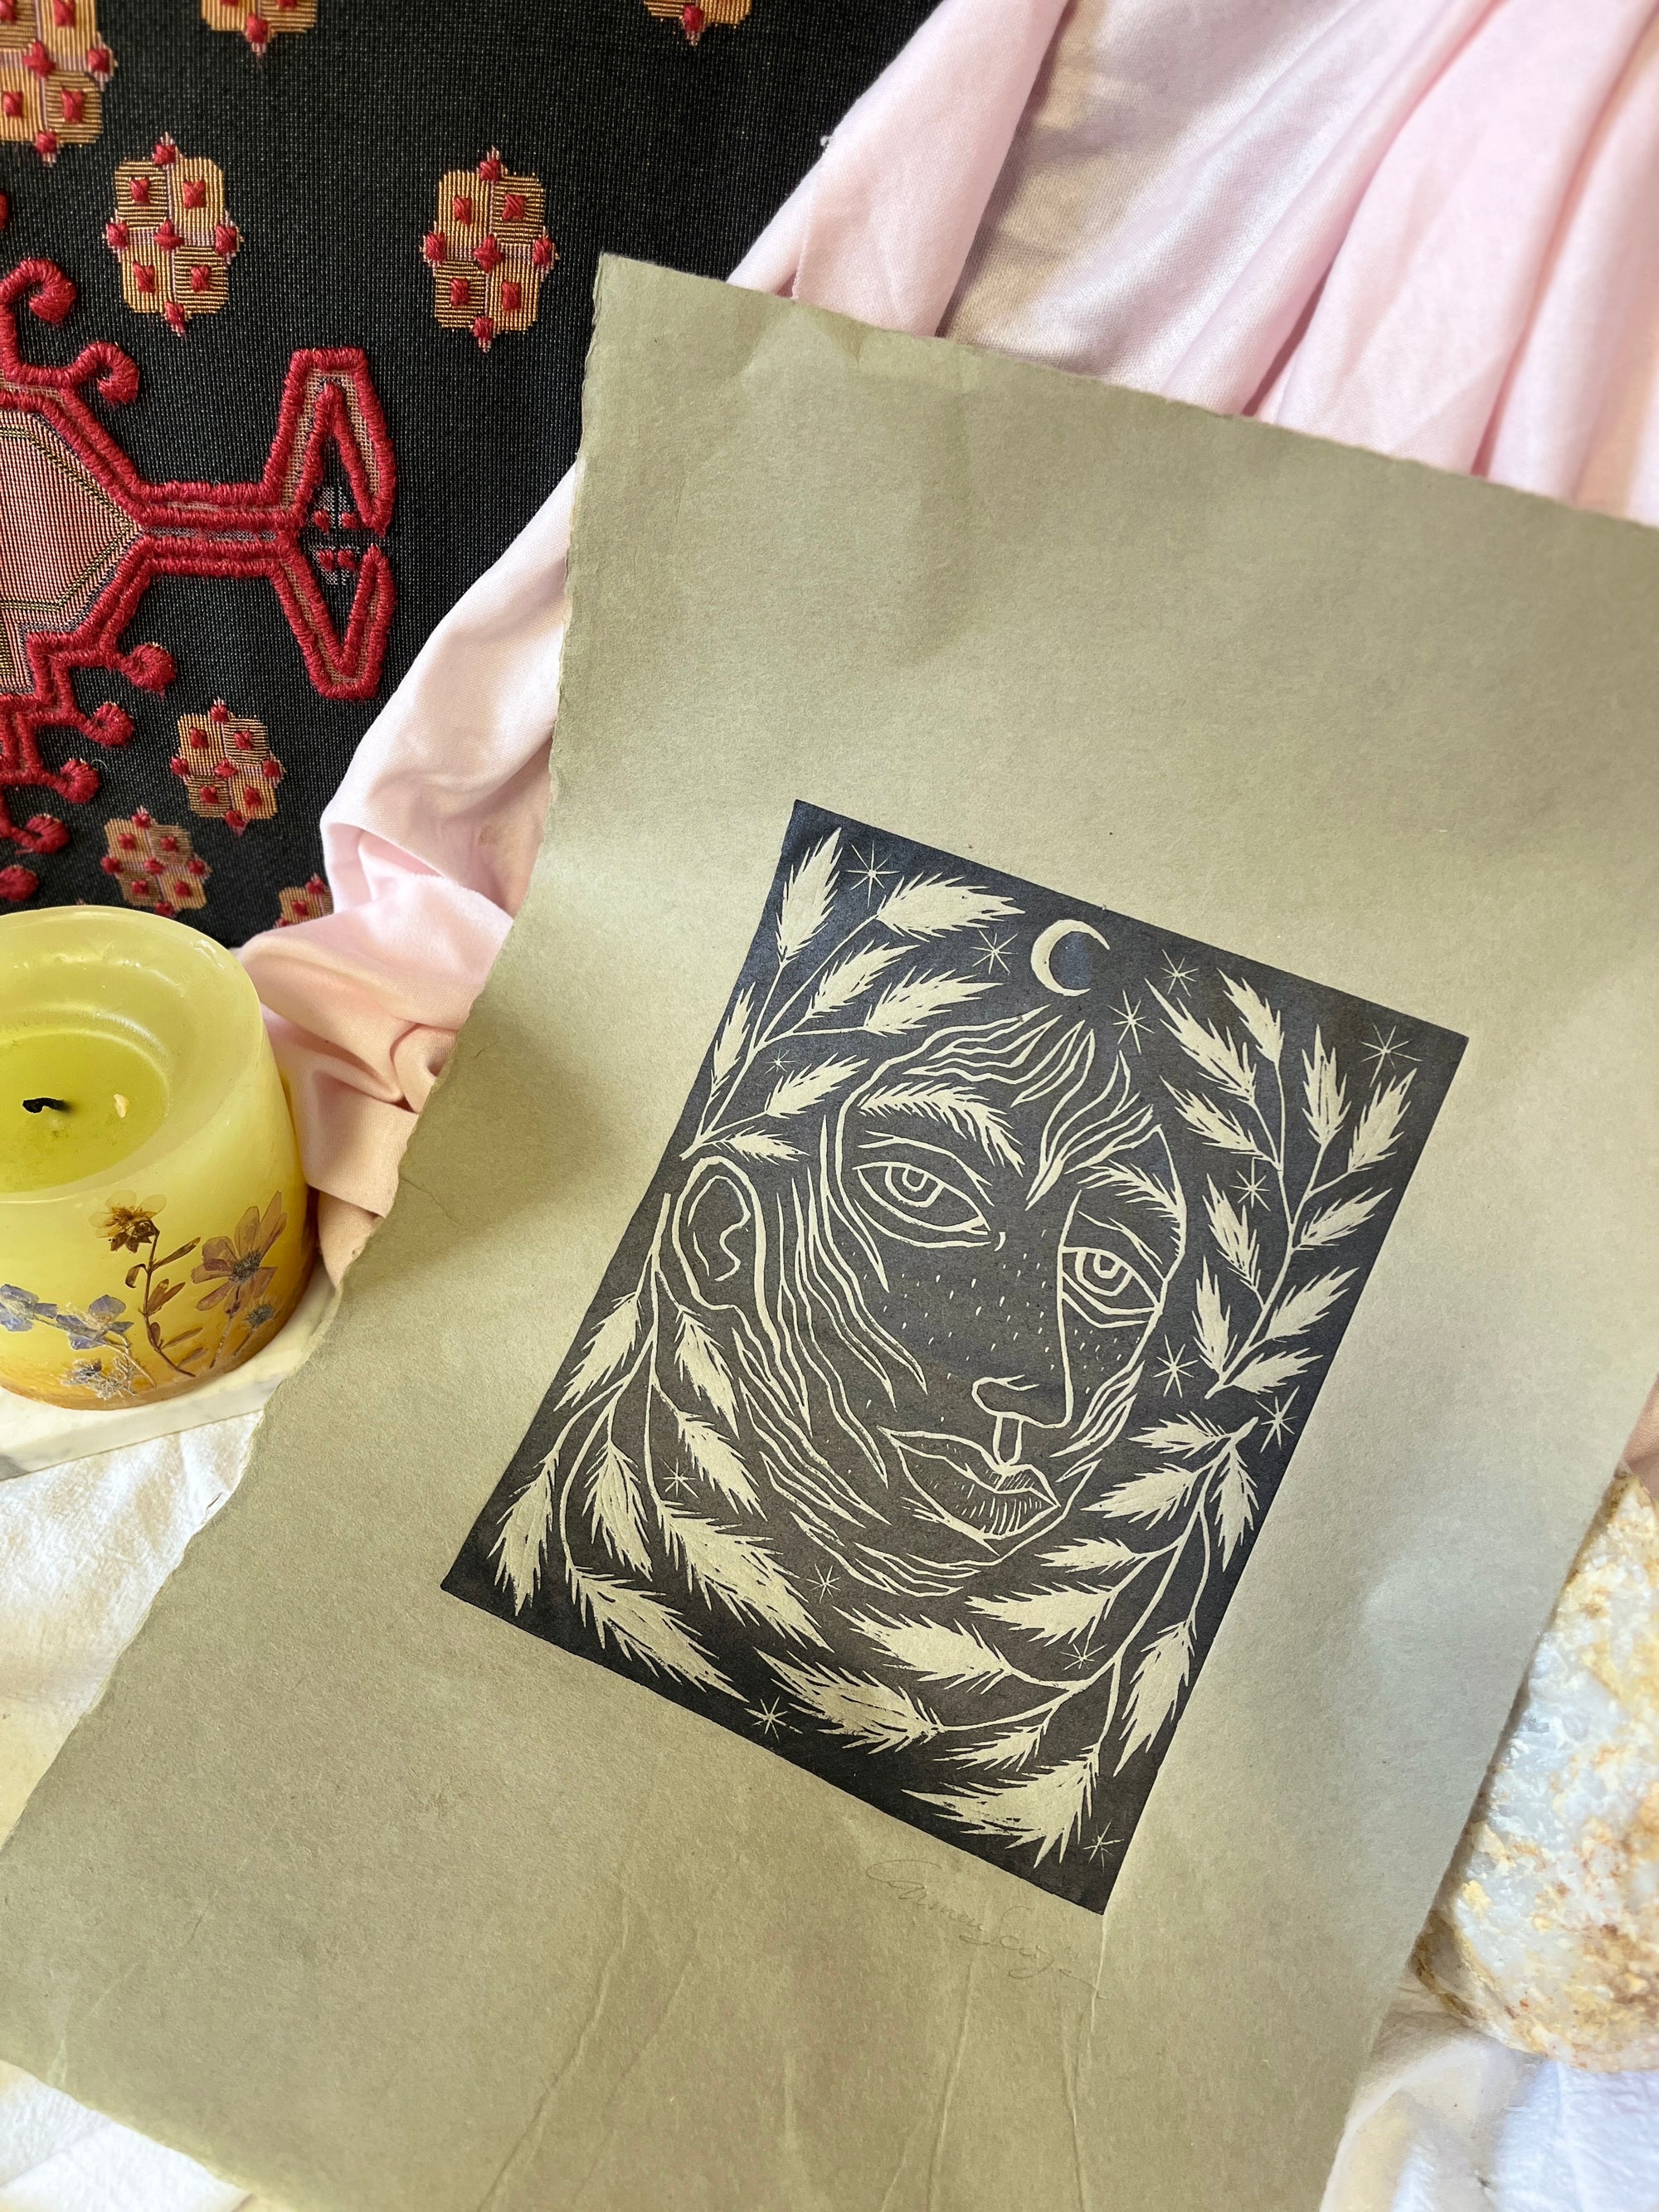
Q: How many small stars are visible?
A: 14